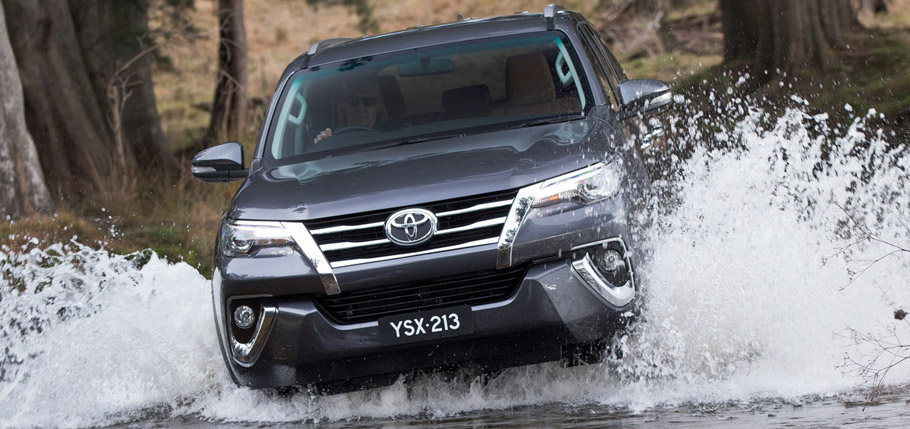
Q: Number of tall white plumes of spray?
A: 2